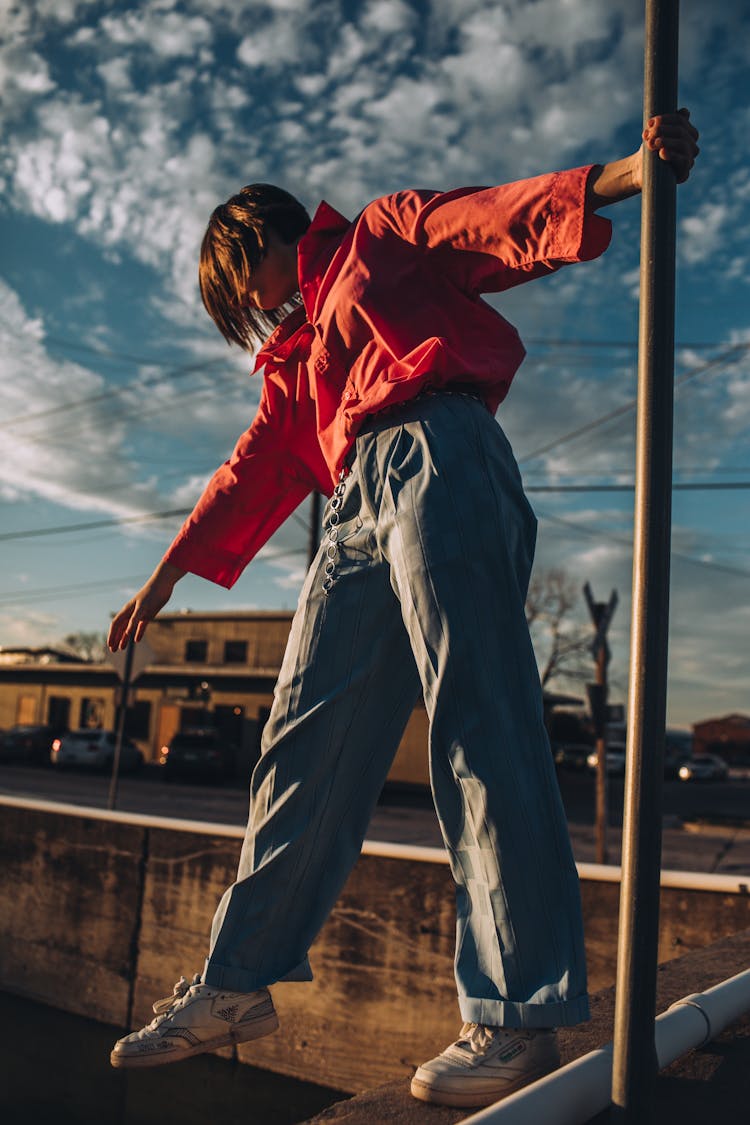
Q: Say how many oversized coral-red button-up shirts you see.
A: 1